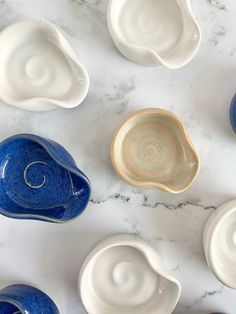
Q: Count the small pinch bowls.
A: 8